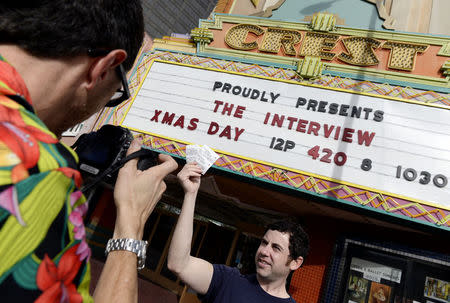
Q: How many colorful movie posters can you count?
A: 3